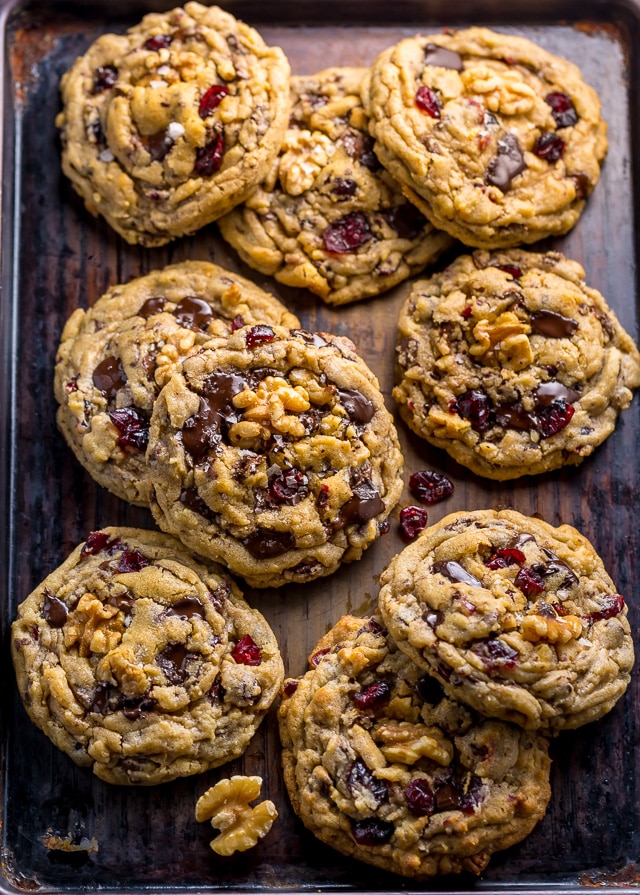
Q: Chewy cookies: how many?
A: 9